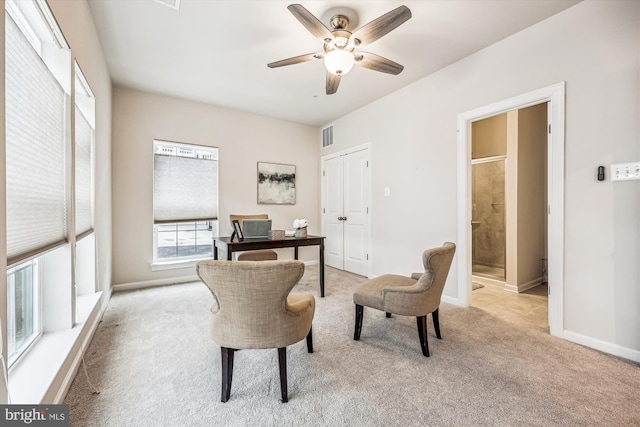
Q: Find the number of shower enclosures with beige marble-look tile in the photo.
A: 1